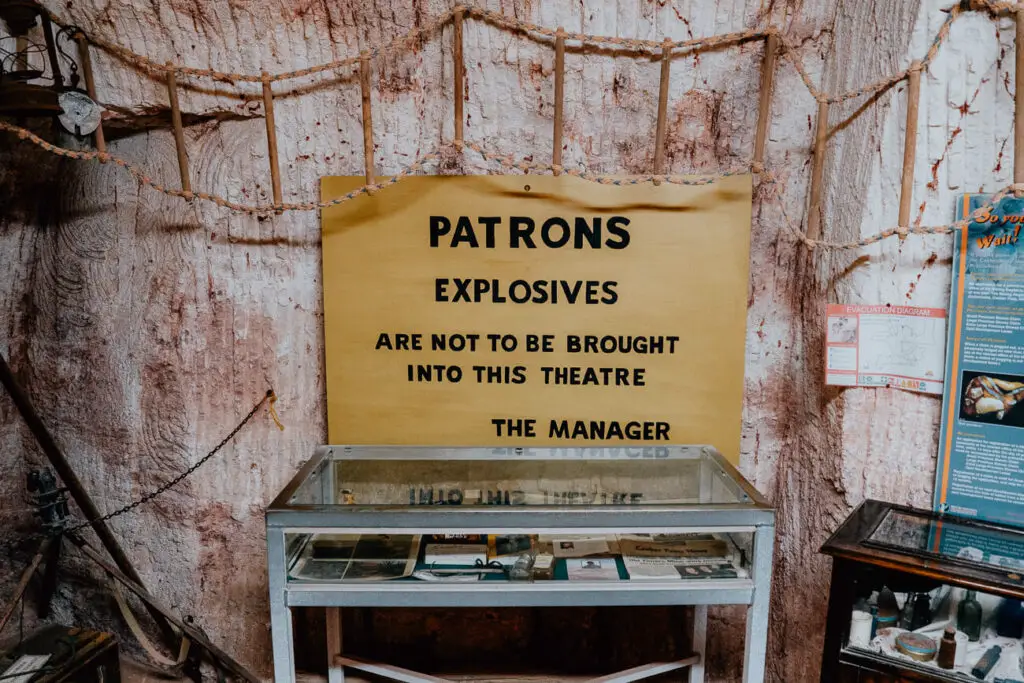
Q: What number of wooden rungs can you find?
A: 11